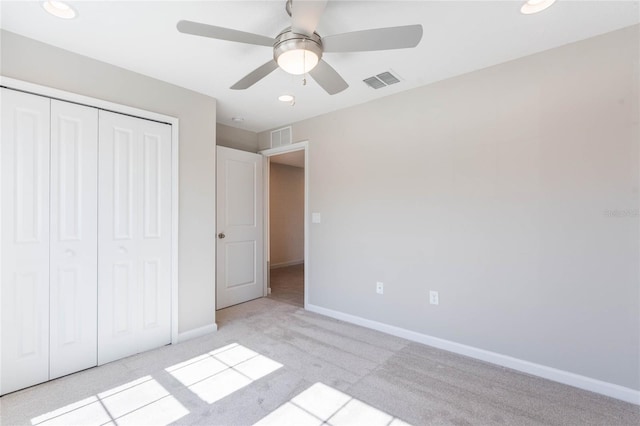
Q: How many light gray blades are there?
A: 5